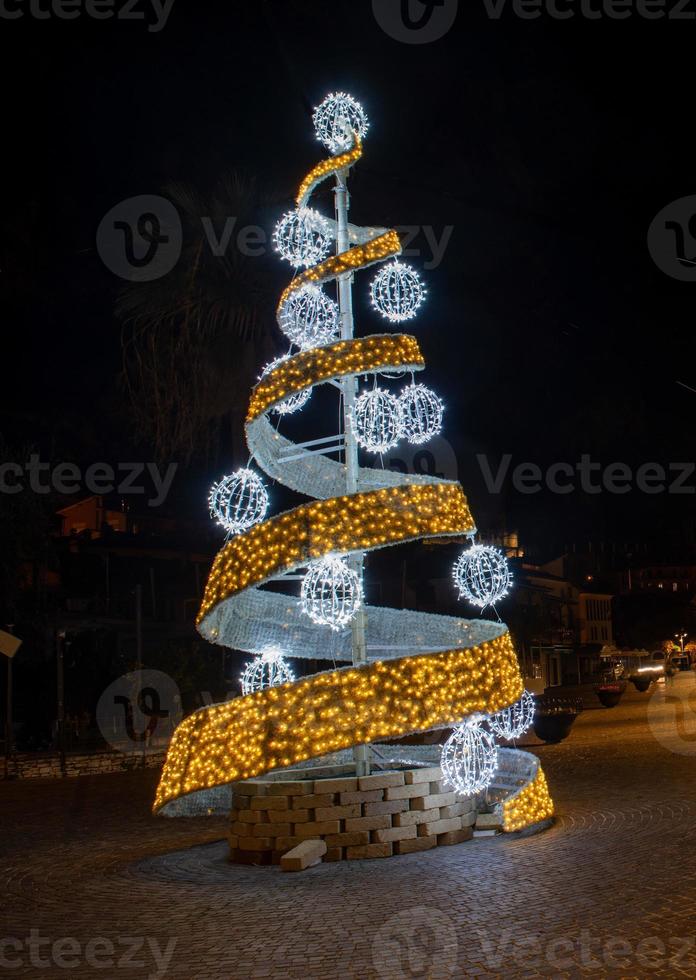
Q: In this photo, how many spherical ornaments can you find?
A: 13